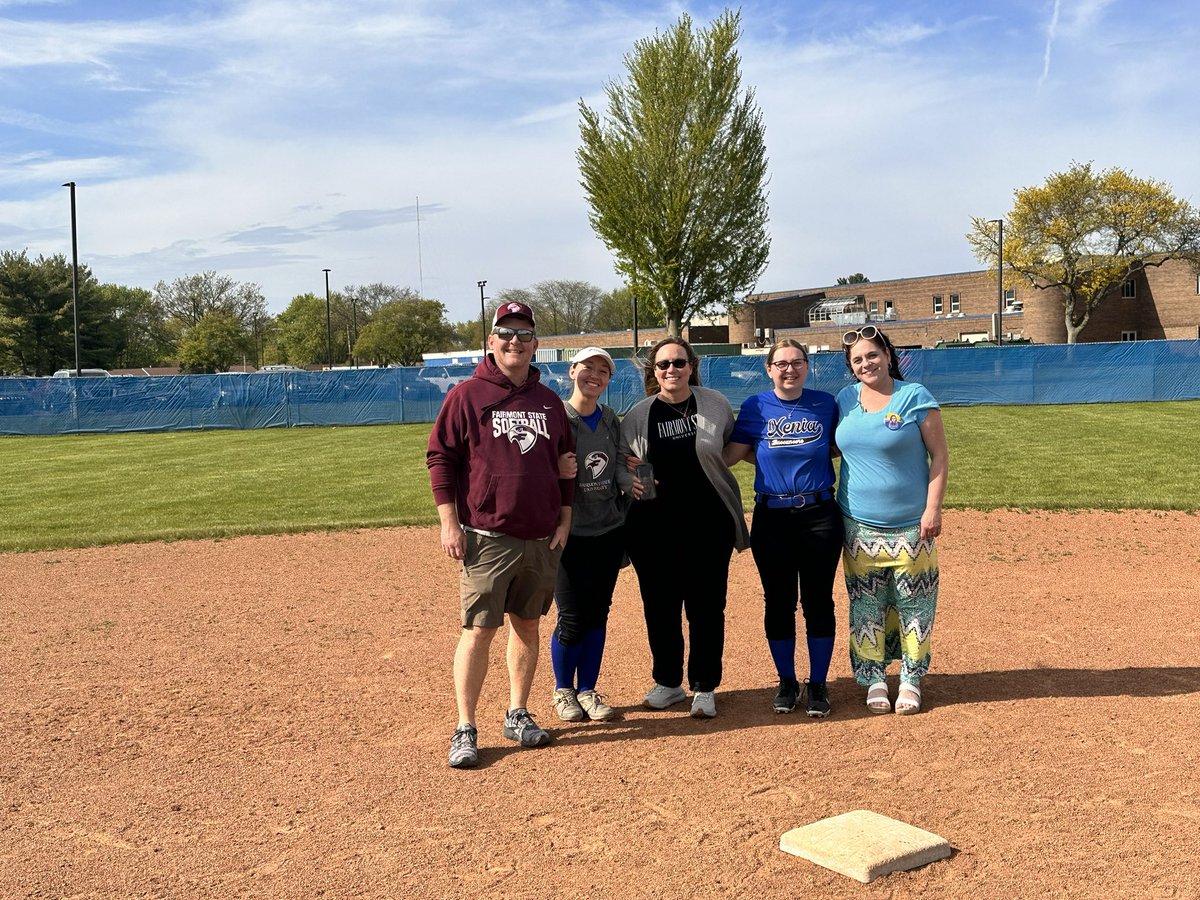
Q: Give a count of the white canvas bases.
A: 1